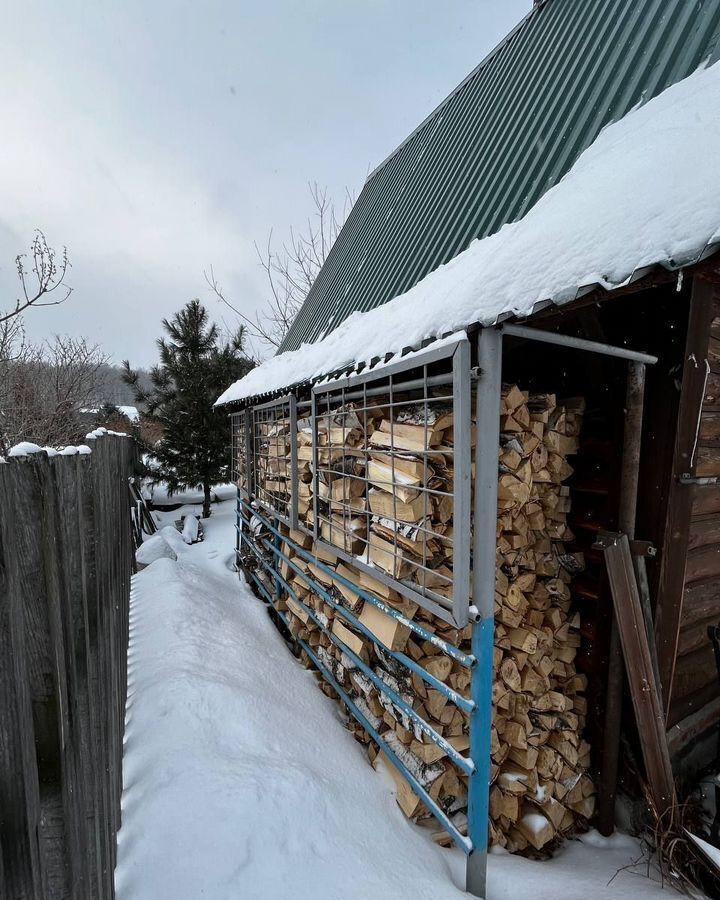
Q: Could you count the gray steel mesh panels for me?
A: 3